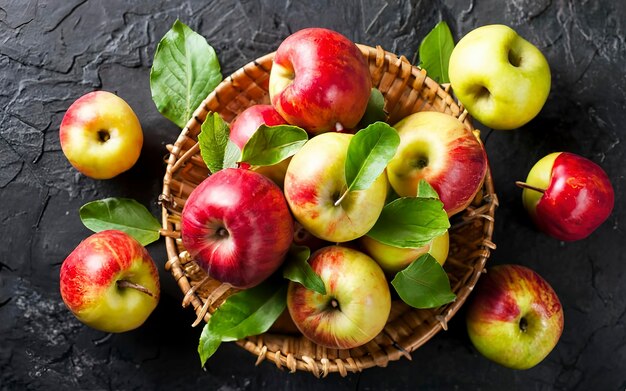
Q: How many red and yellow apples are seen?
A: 12